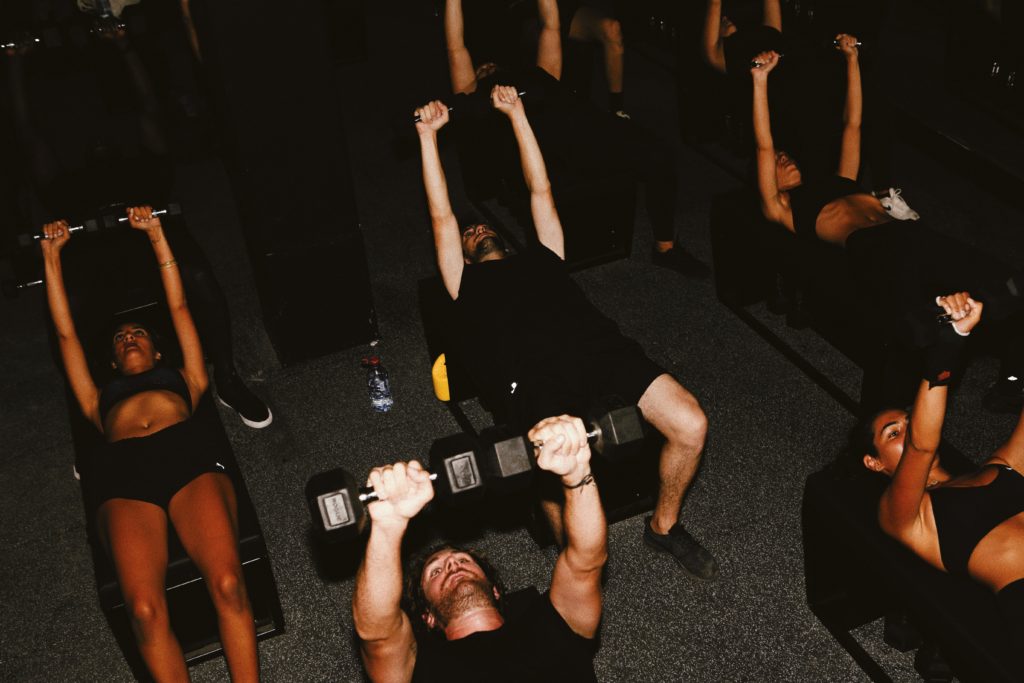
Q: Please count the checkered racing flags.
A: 0